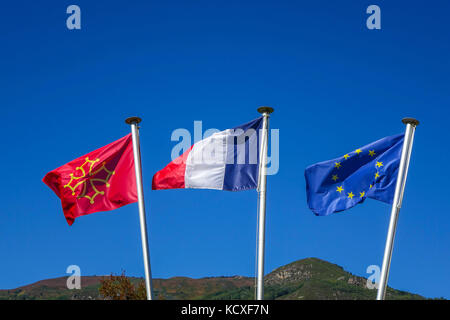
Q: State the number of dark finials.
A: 3